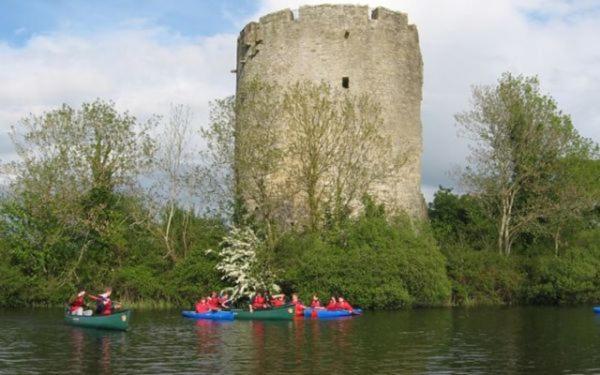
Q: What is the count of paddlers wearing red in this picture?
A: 11